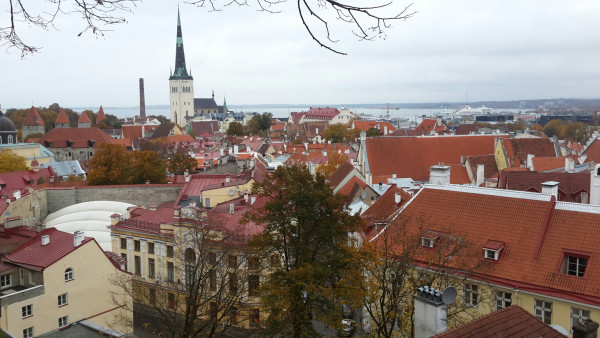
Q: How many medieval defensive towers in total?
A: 4